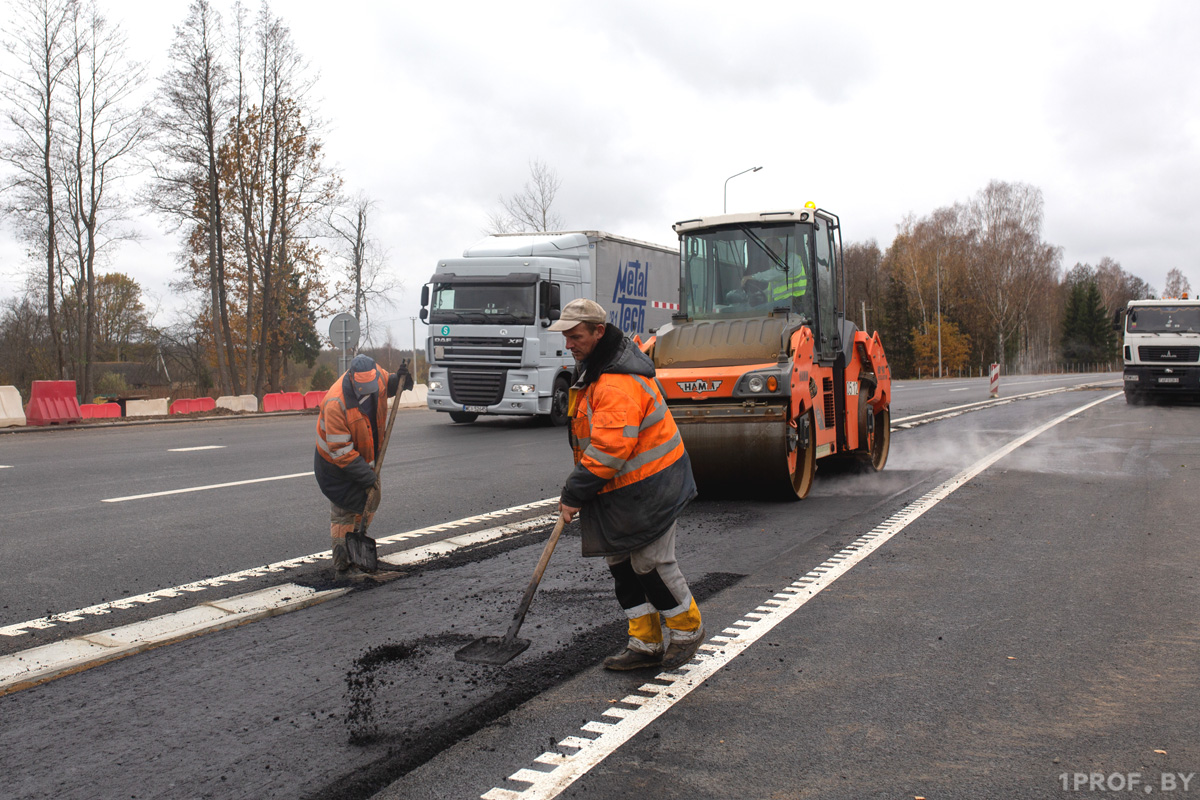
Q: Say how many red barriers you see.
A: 5